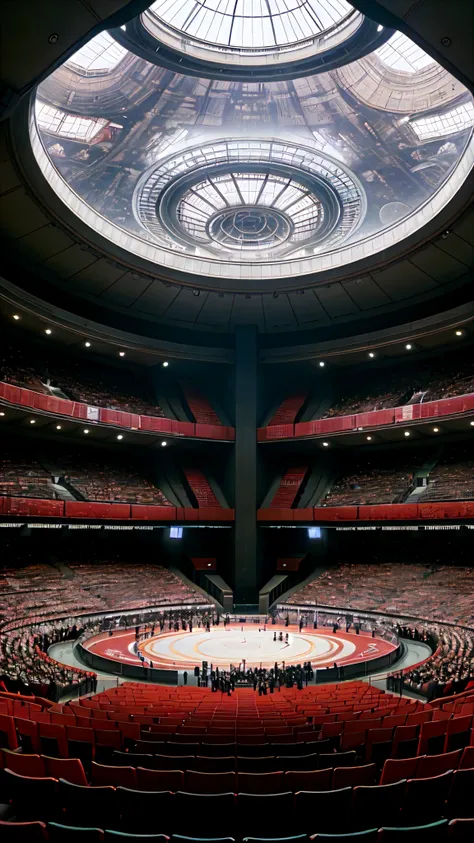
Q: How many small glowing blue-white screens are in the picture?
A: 2